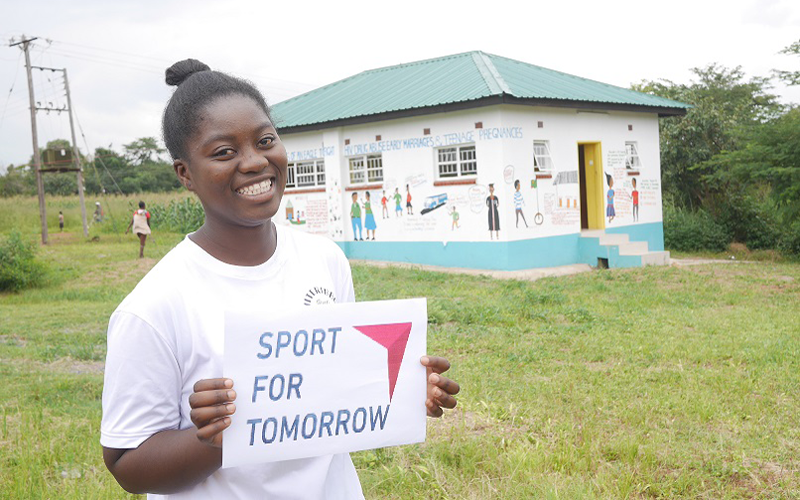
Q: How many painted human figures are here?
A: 11